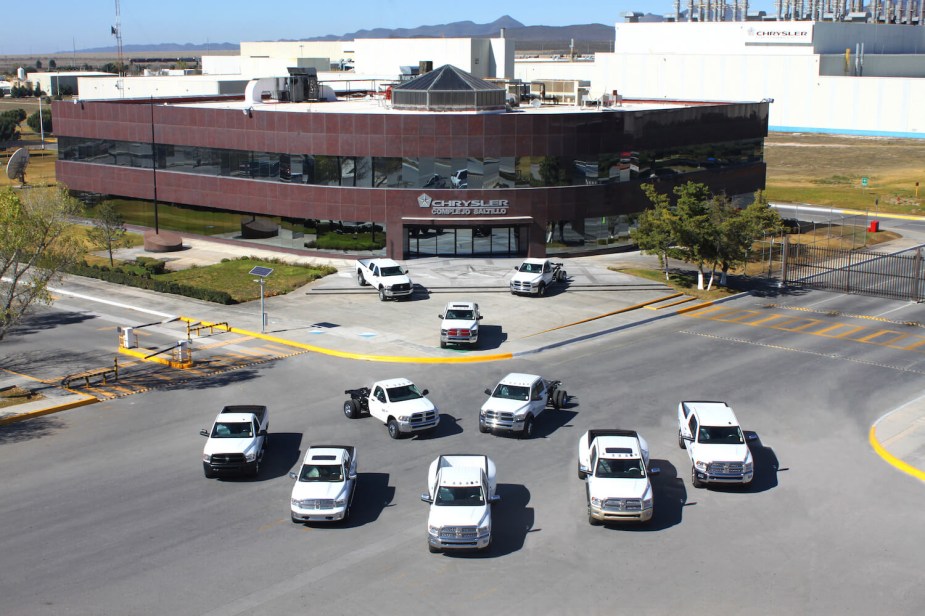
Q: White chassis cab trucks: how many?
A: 3